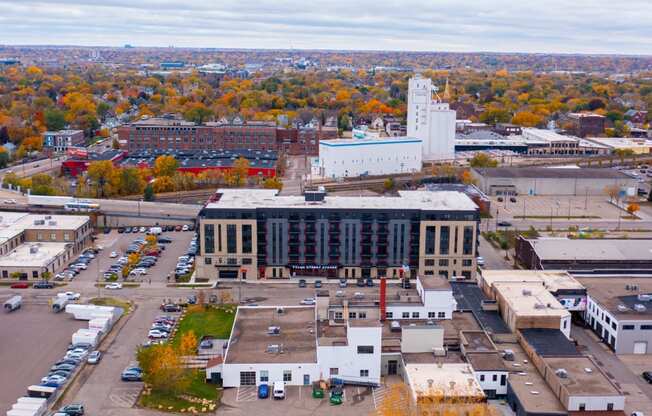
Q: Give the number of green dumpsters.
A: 2